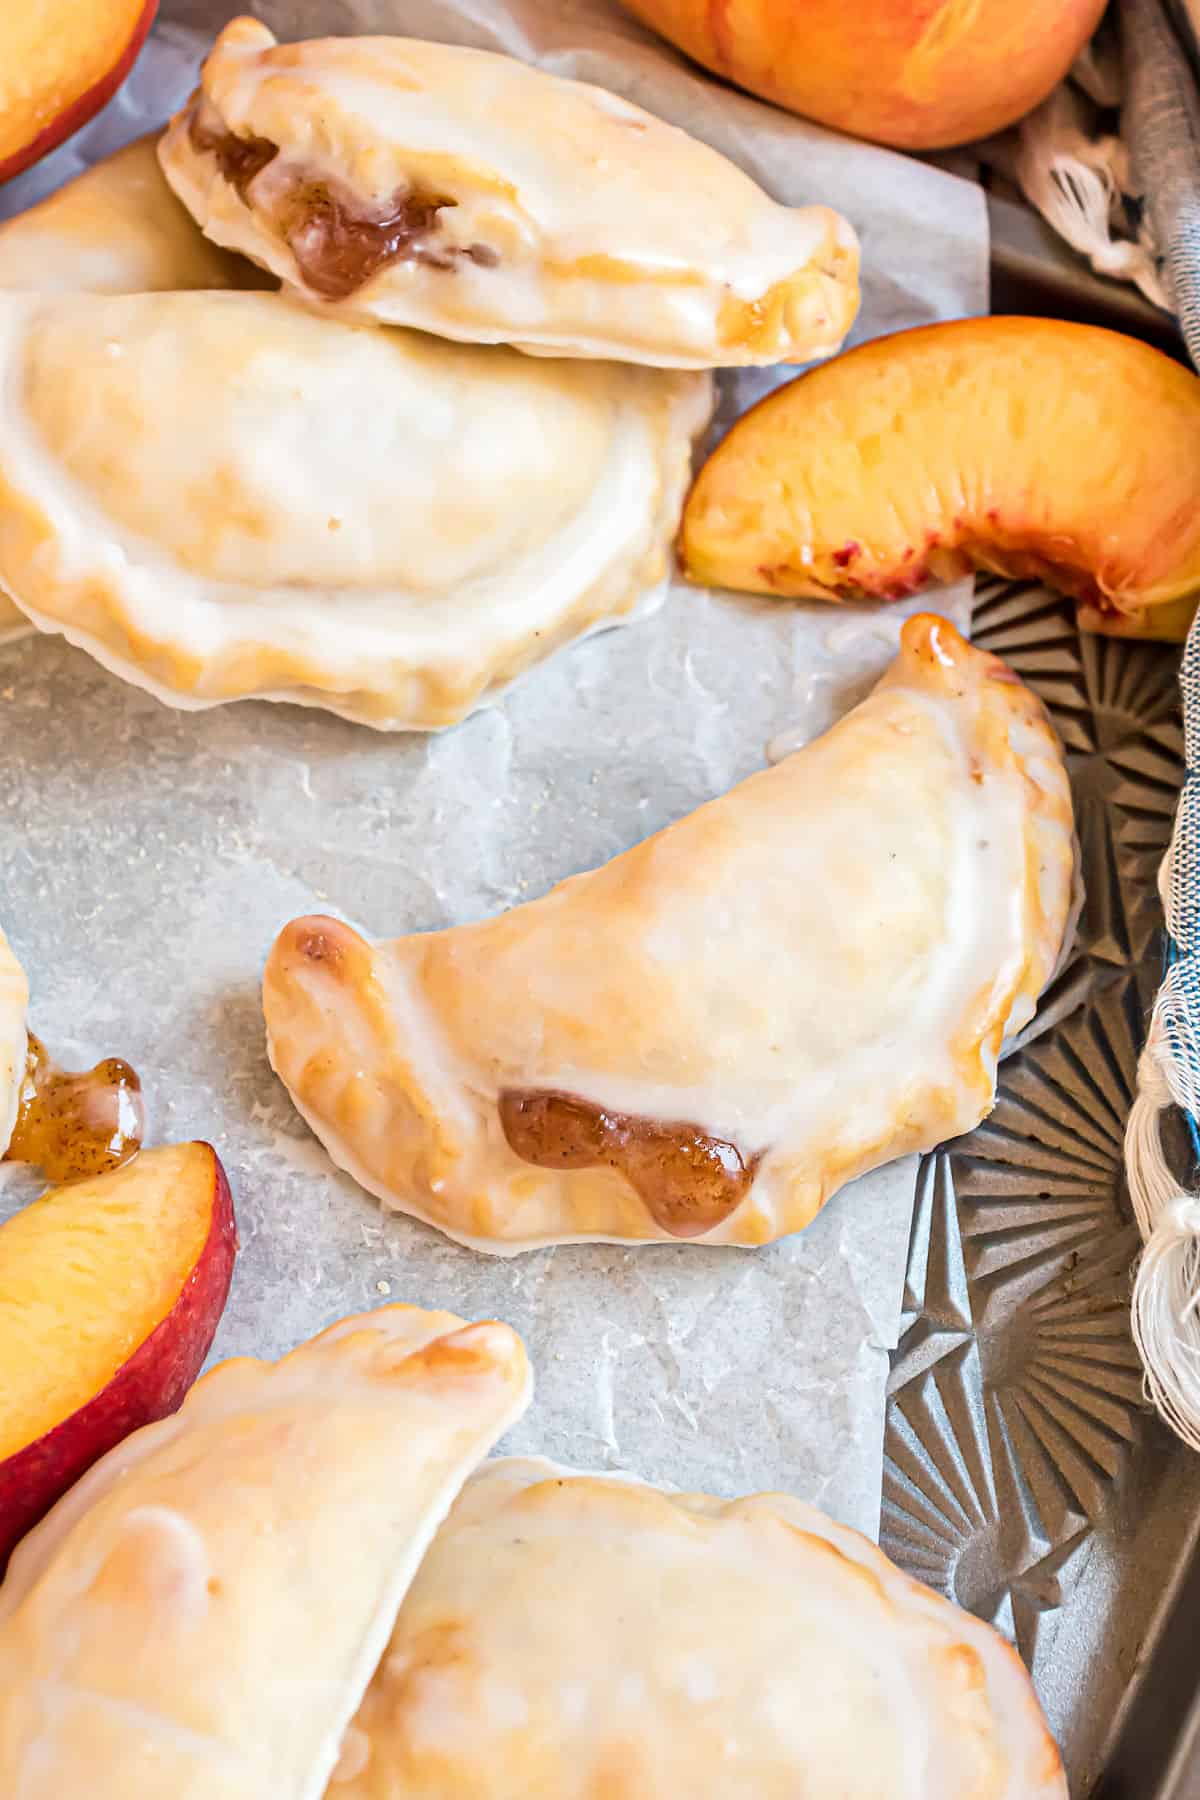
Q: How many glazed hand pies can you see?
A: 7